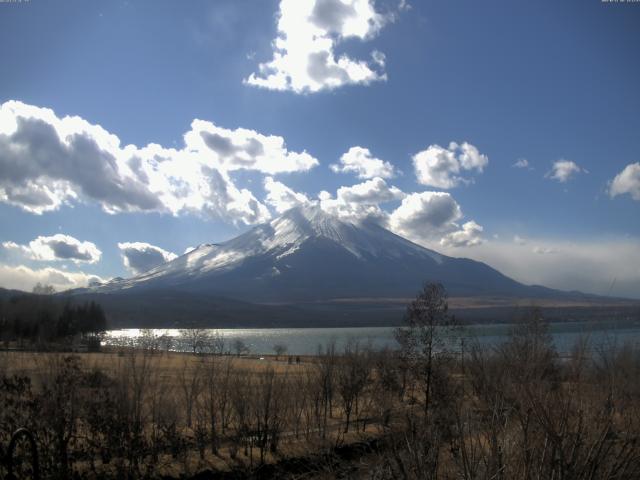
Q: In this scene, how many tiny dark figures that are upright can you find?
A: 2